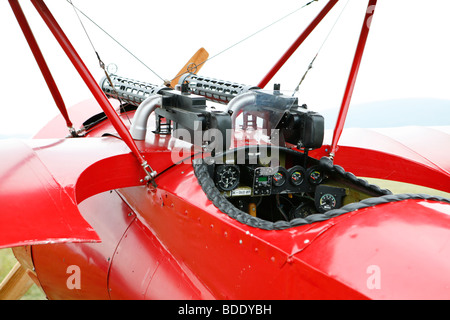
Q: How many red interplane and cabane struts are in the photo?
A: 4